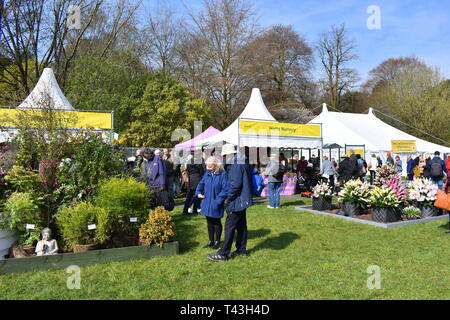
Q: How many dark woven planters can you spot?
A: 4